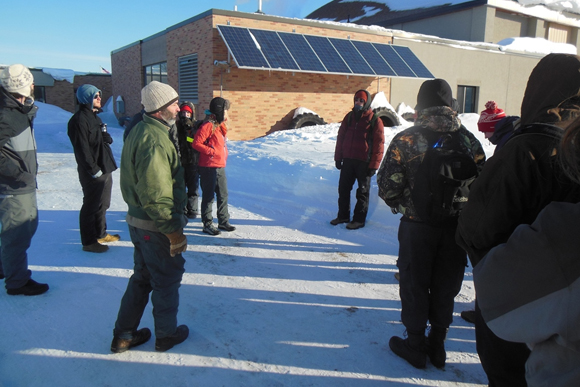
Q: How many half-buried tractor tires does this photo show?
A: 3